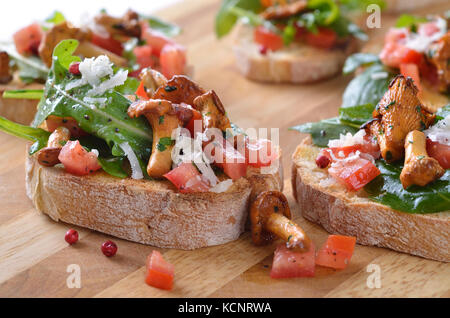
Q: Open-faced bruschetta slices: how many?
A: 5